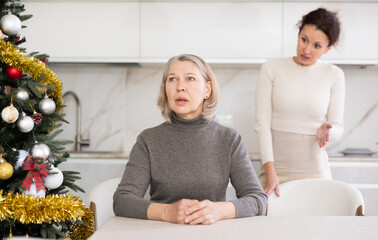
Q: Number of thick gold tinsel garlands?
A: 2